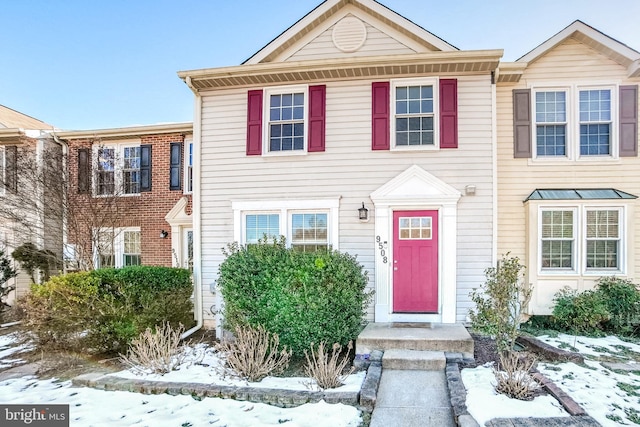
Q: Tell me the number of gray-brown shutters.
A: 2